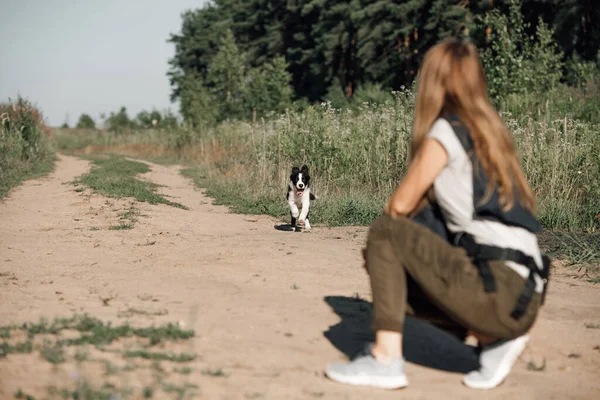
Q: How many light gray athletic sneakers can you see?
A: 2